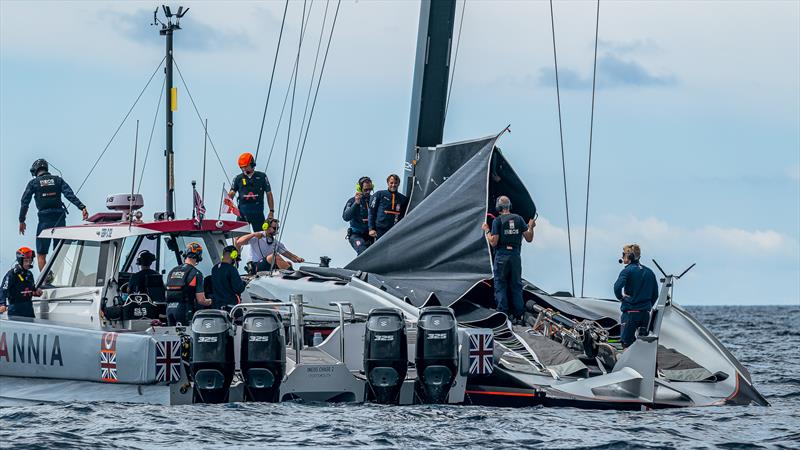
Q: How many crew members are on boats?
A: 11